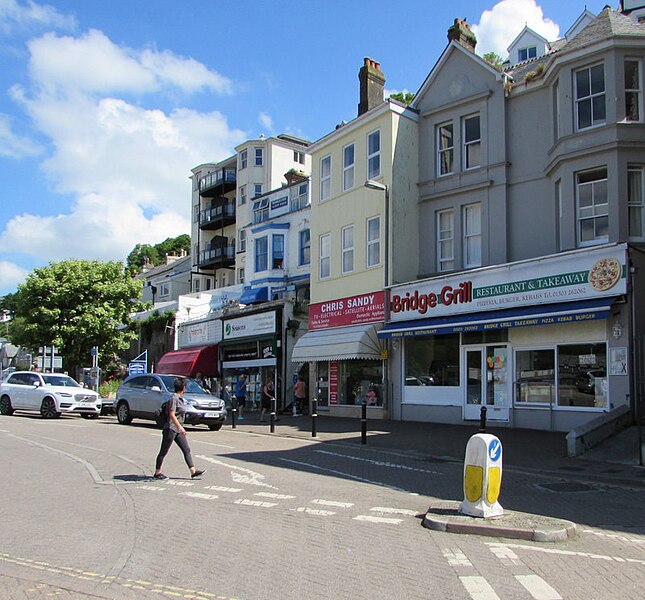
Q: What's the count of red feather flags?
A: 0